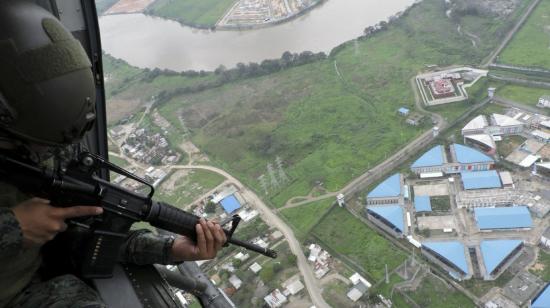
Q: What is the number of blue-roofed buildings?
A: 12